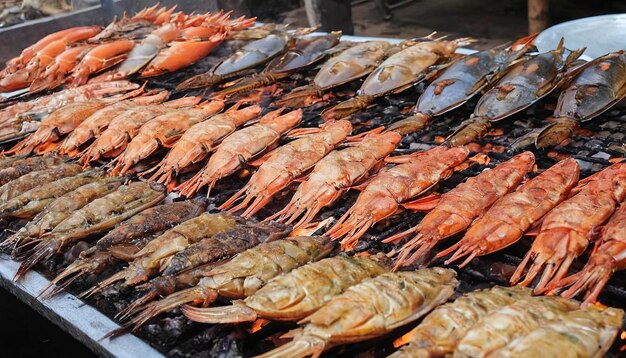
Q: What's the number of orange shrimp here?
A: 13